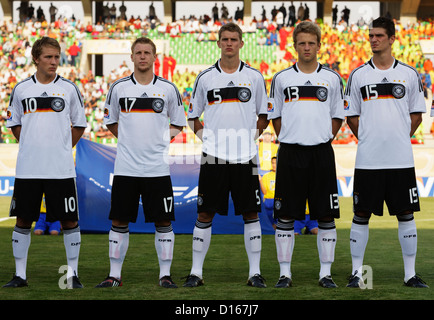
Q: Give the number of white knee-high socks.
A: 10